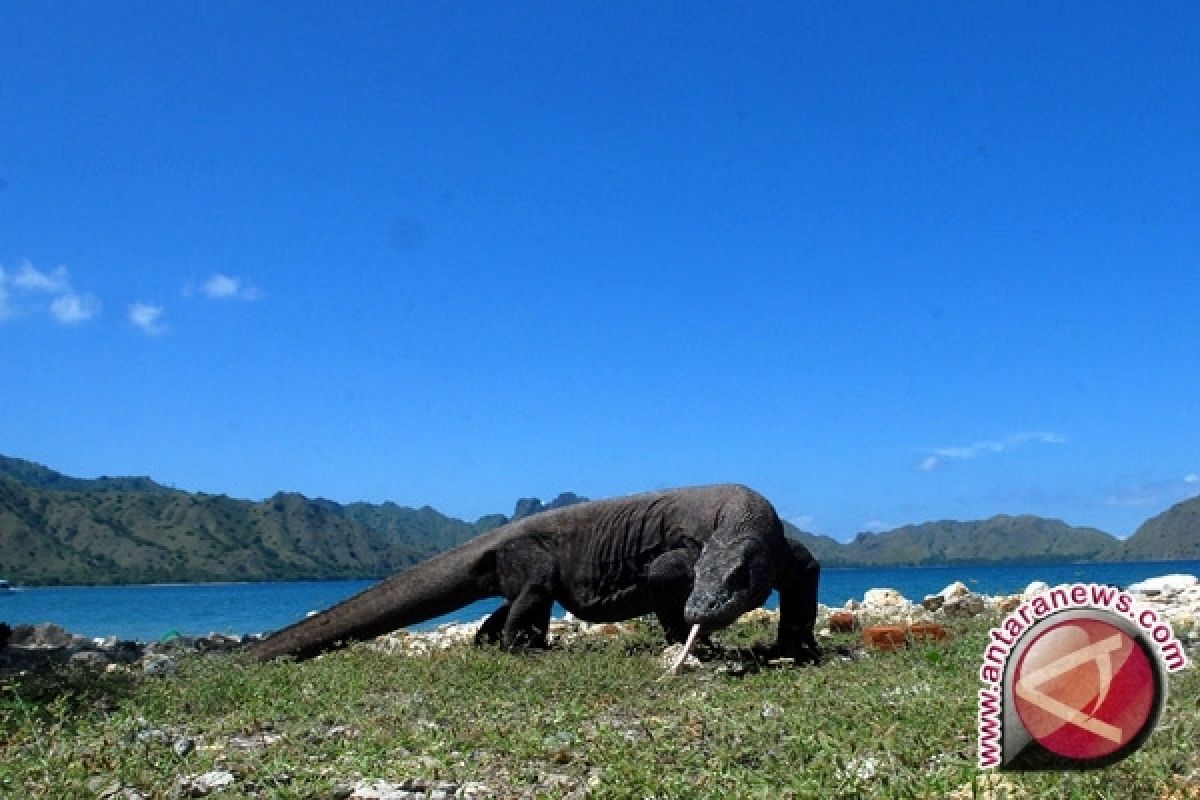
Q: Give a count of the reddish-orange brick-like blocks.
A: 3